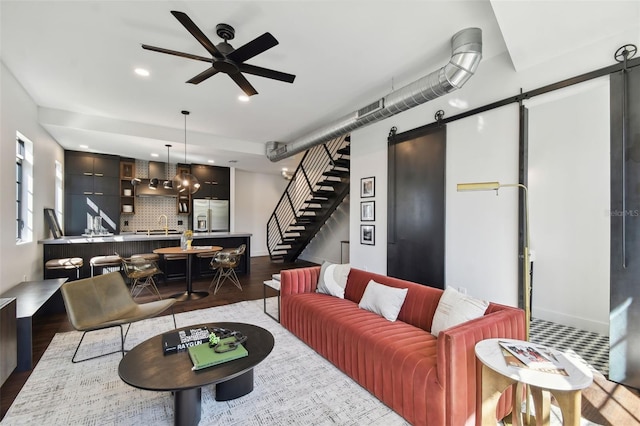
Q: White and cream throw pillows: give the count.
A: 3